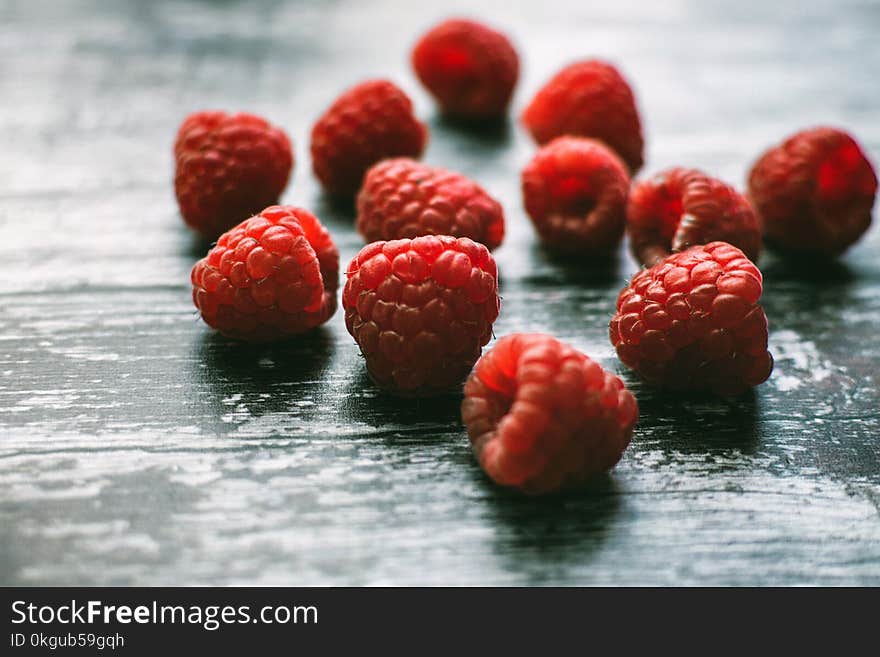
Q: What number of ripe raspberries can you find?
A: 12